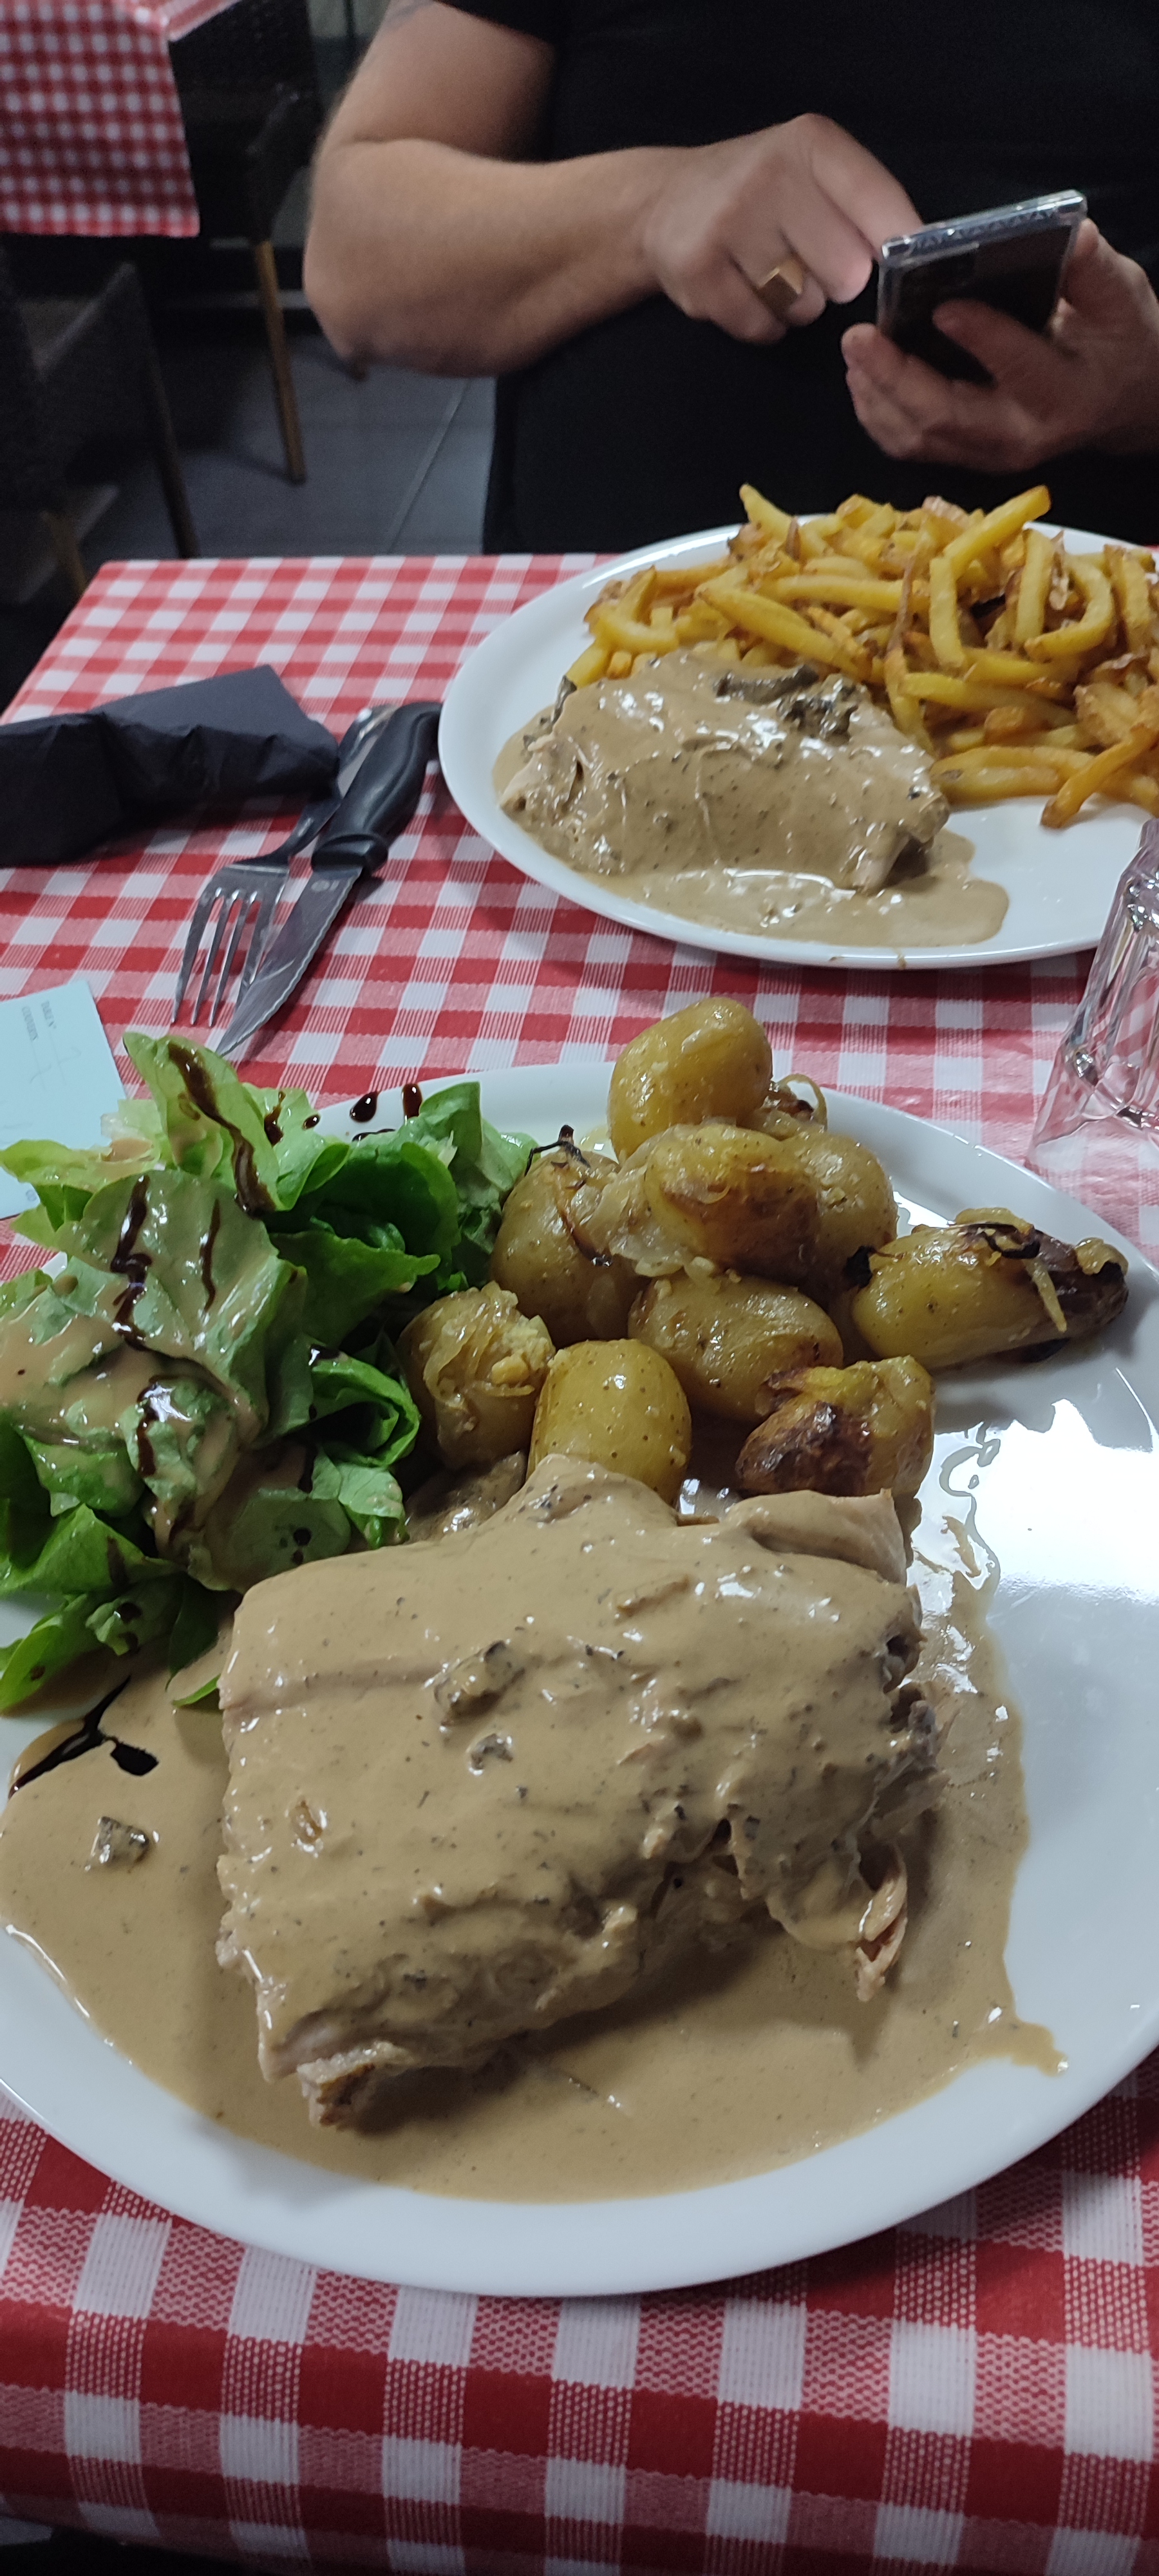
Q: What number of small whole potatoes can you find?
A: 9